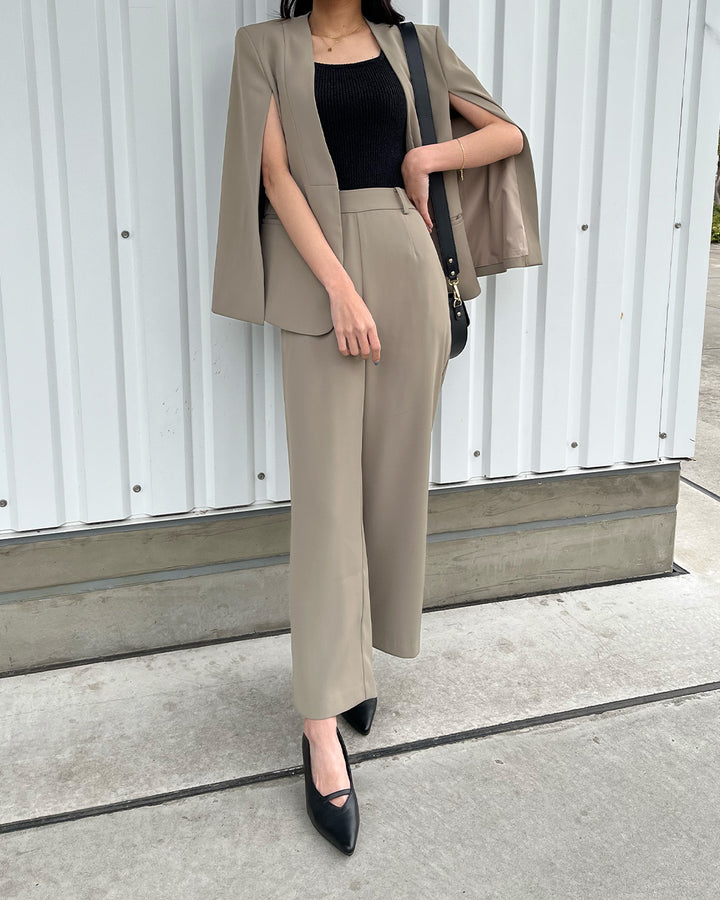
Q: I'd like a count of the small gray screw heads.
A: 9